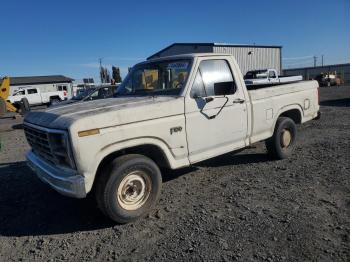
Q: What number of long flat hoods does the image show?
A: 1